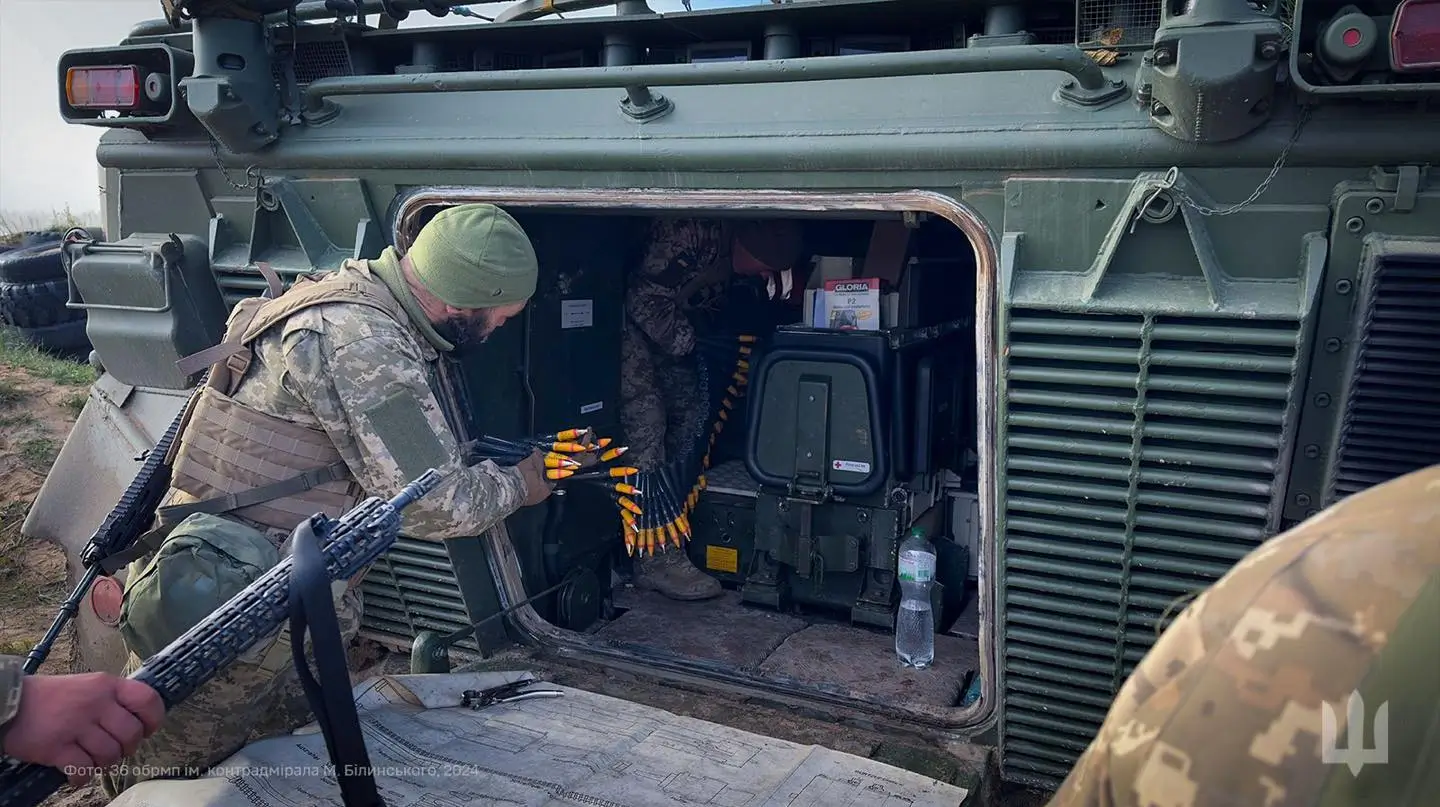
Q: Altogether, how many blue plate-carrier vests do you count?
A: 0